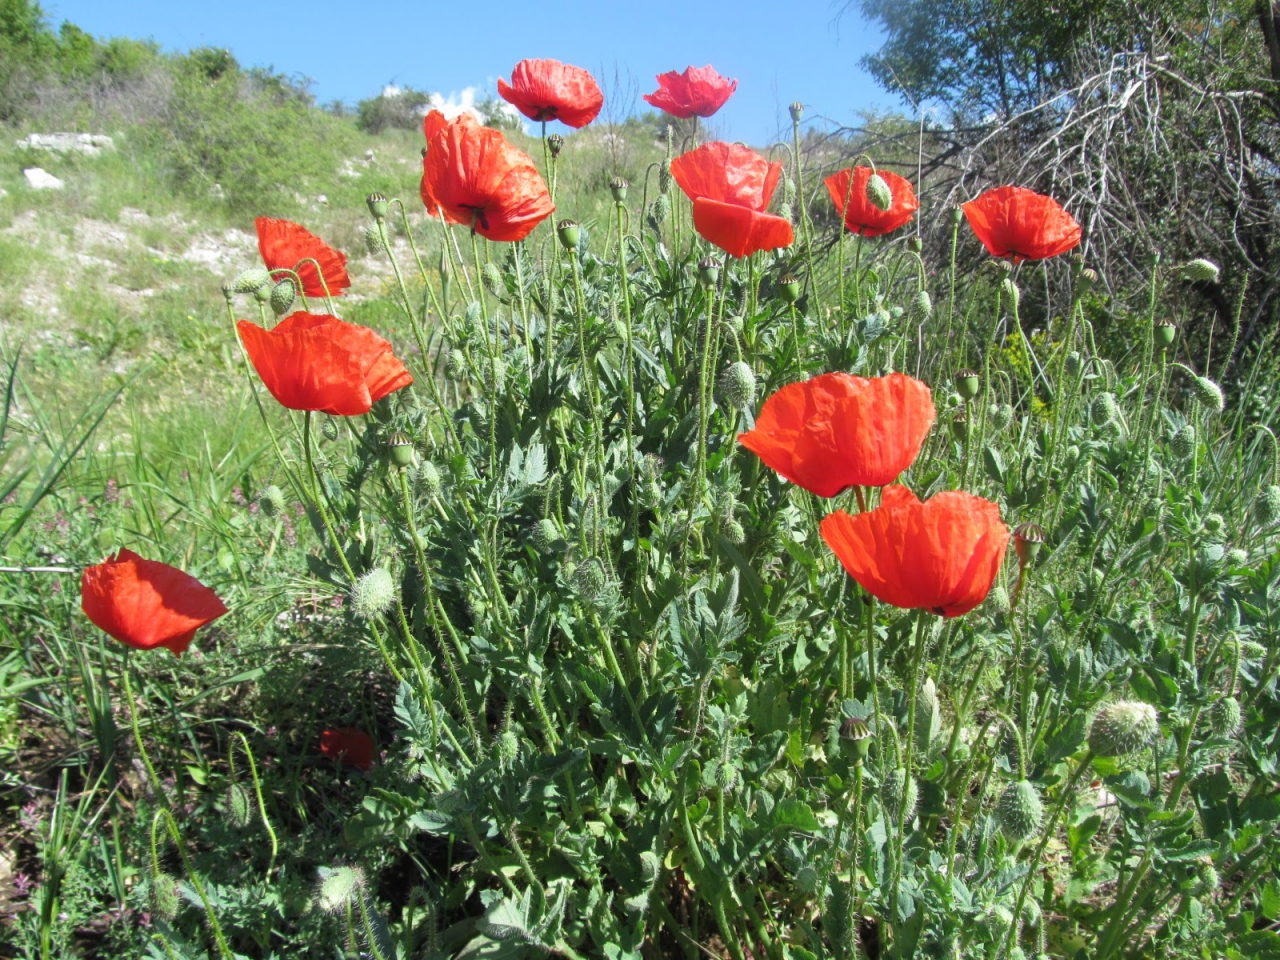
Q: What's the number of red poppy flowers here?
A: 12